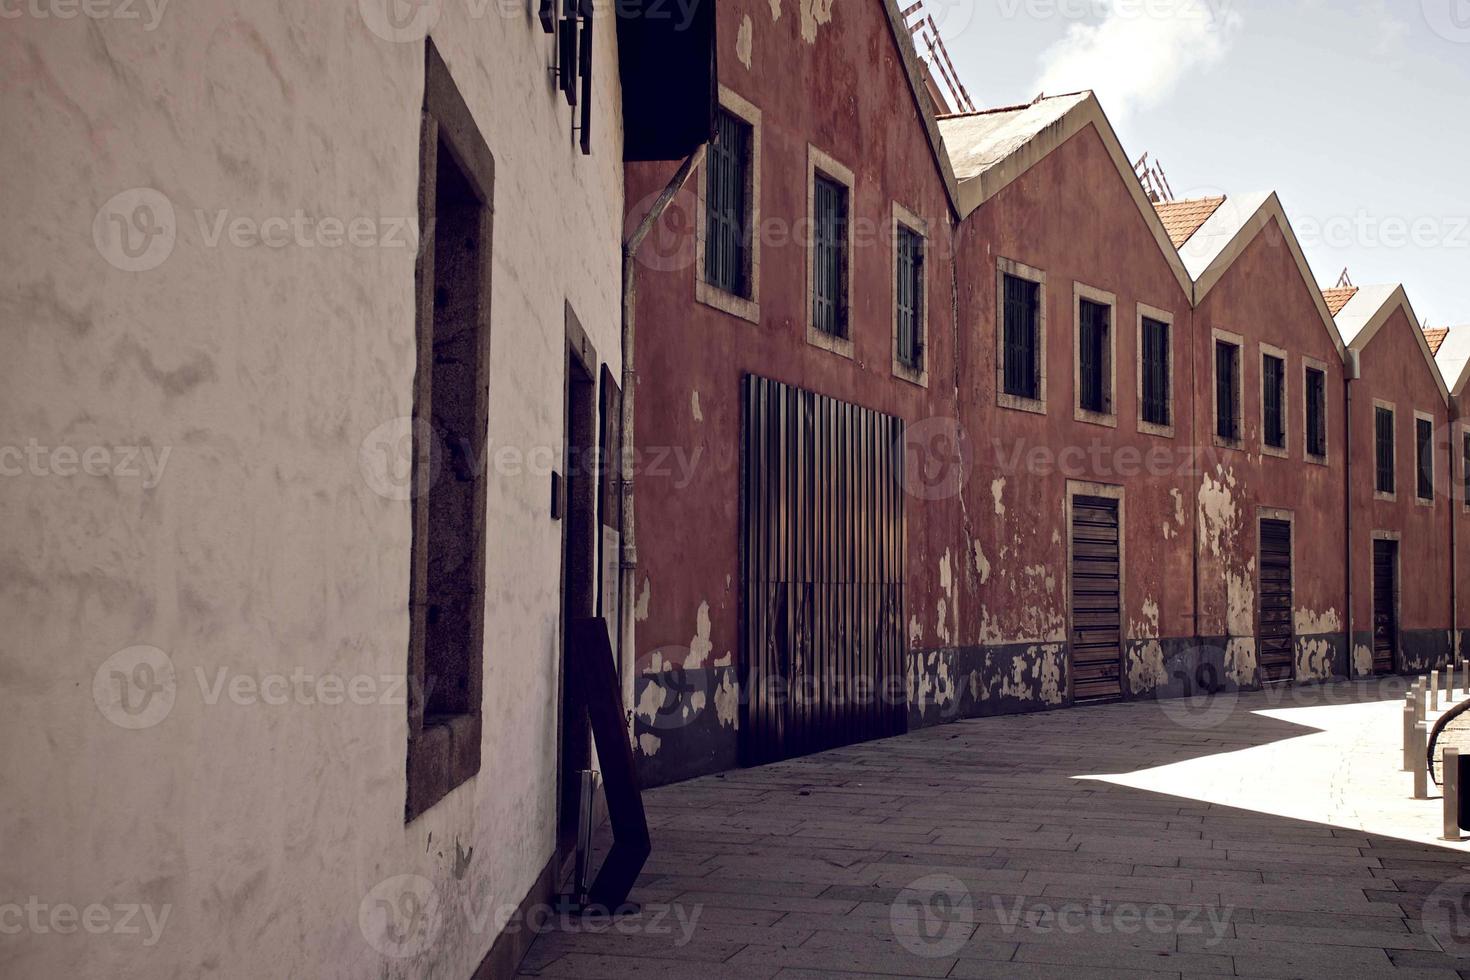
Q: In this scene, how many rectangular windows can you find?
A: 13